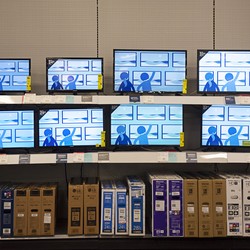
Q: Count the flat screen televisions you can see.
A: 8